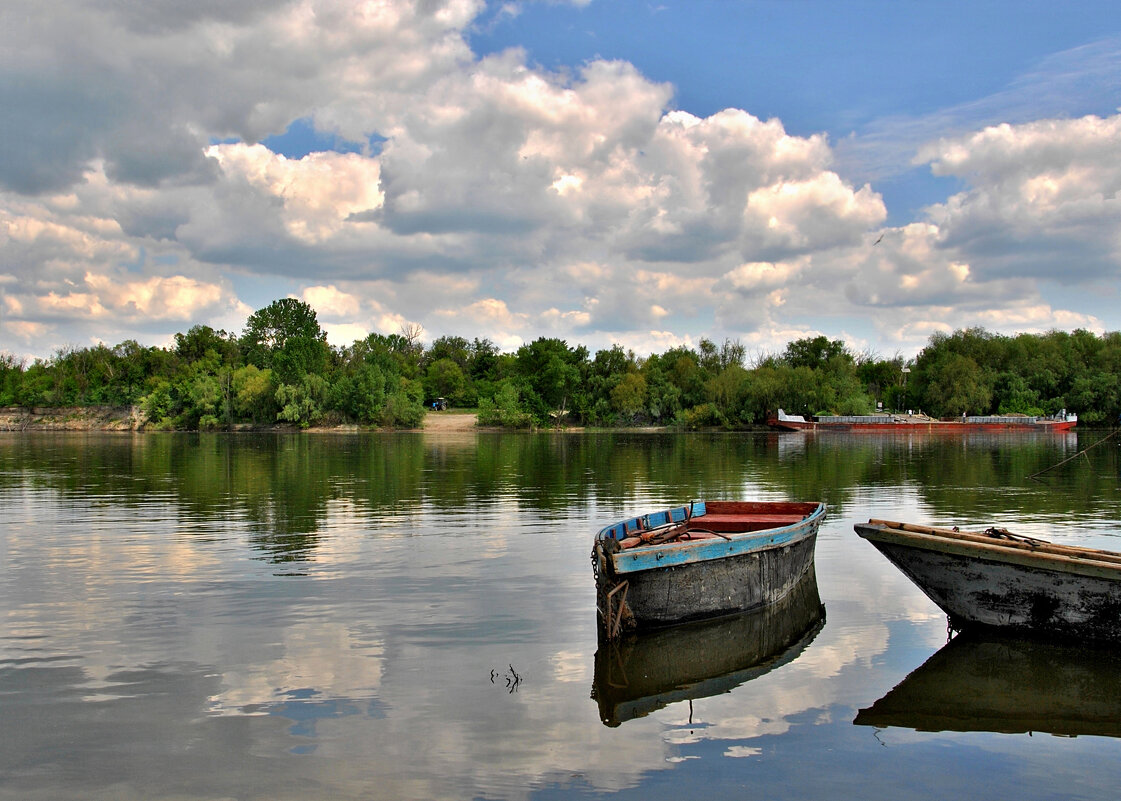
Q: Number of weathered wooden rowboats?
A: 2